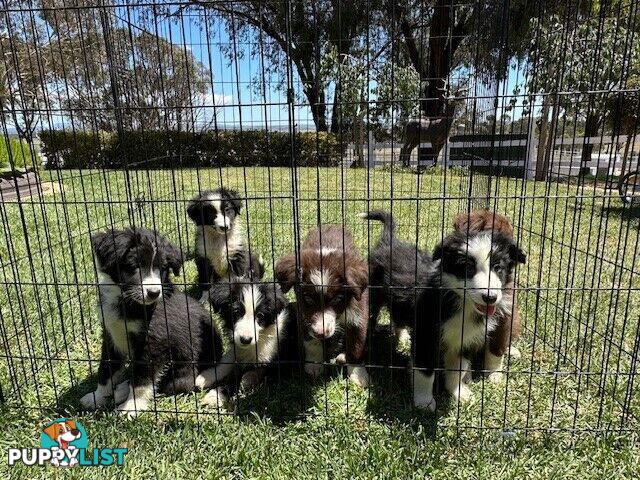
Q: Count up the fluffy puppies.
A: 6